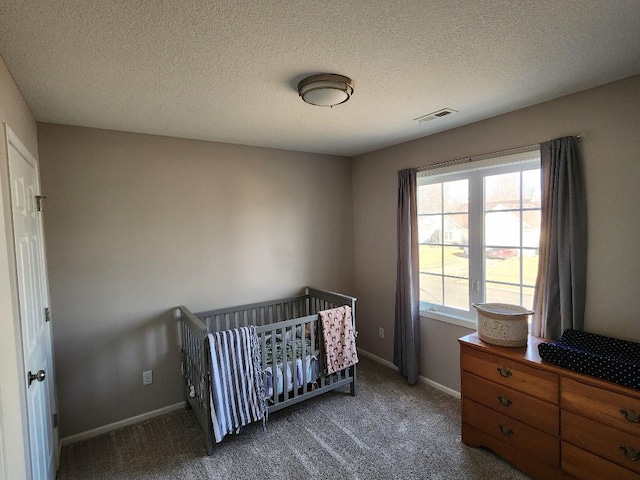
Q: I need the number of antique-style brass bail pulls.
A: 5